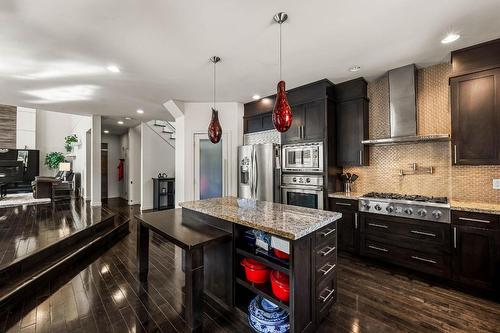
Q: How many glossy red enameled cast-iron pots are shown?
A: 2